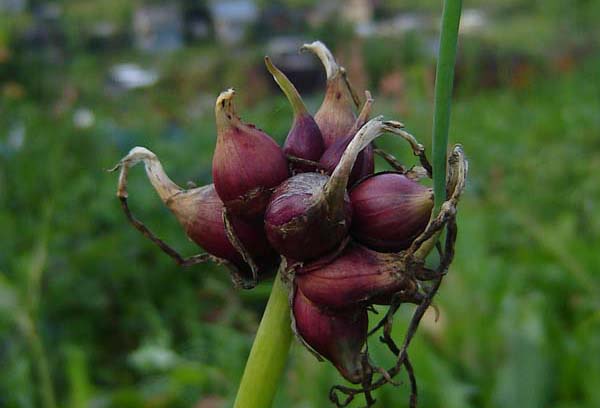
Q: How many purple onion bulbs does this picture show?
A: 9